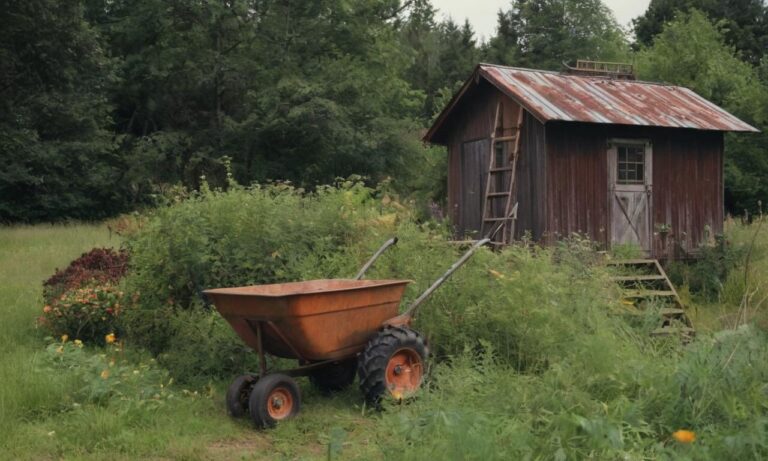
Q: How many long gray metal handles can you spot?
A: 2